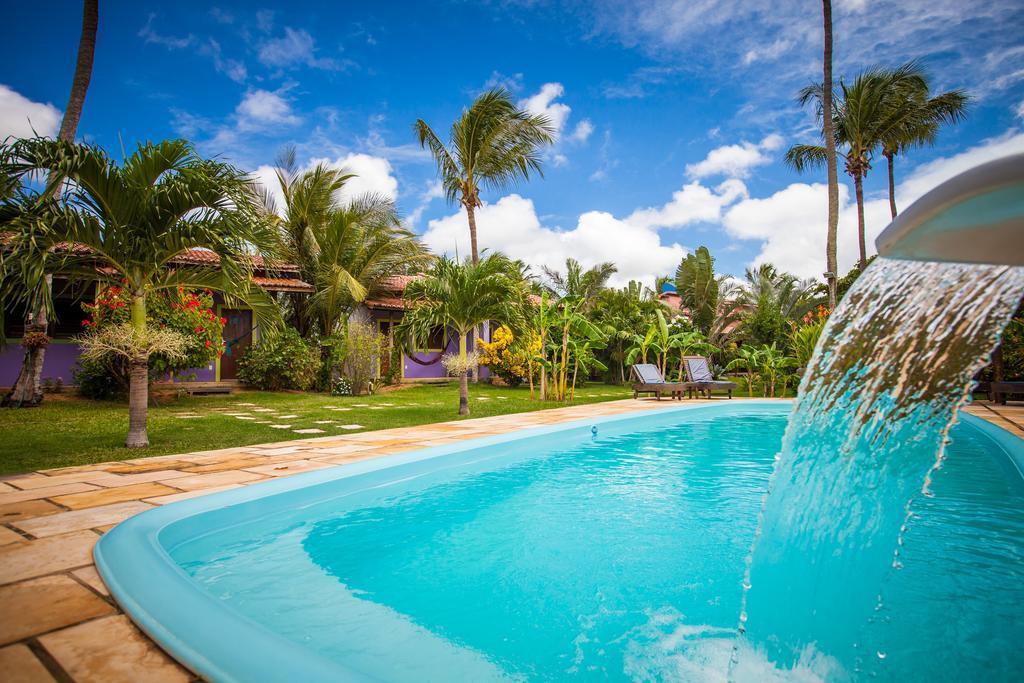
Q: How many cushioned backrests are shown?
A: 2